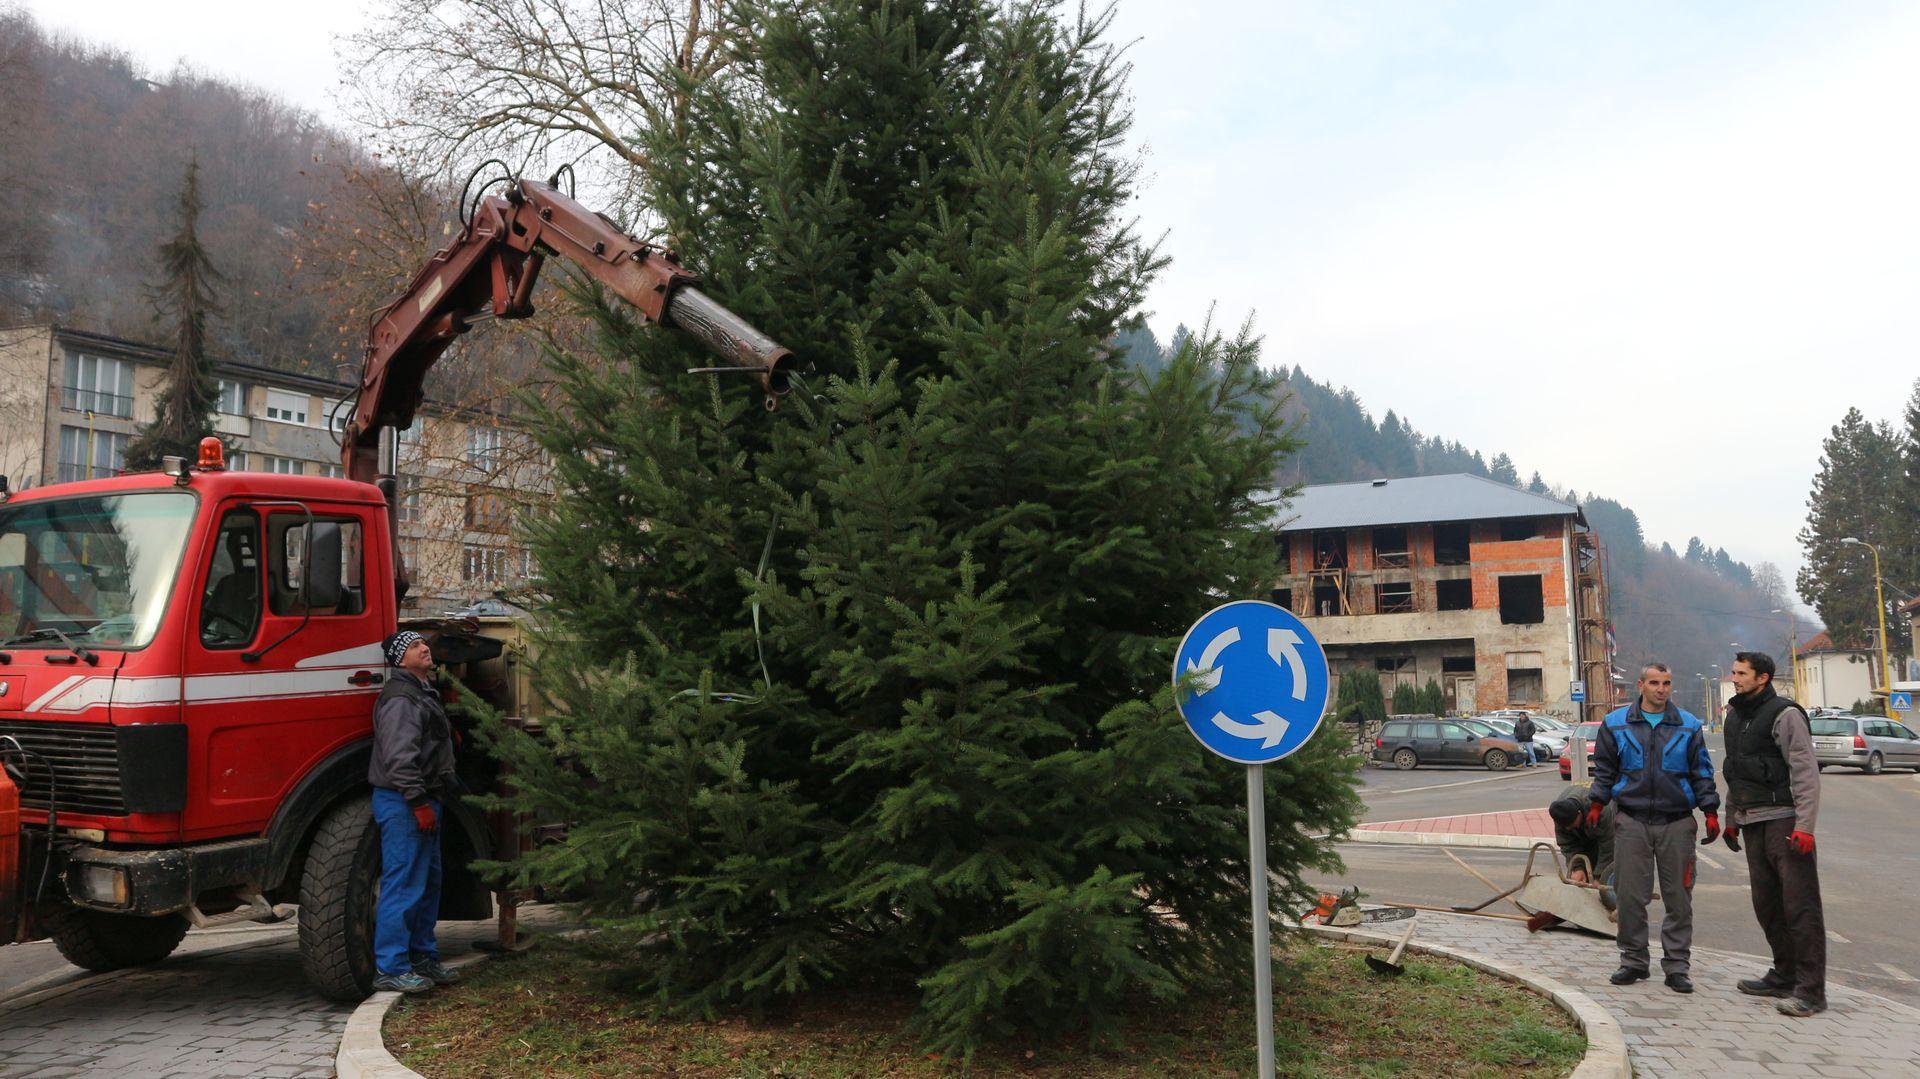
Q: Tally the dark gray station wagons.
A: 1